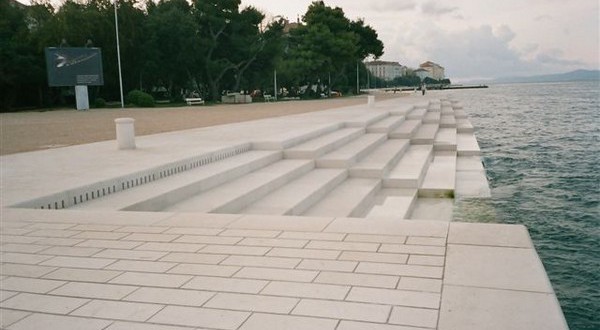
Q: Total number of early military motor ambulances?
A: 0